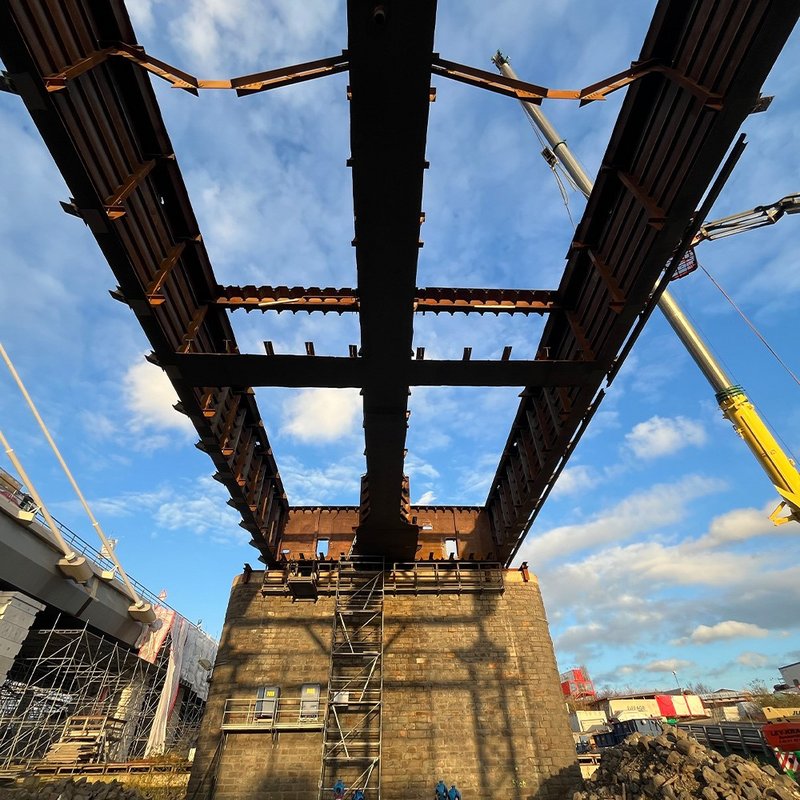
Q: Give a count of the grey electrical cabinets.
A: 2